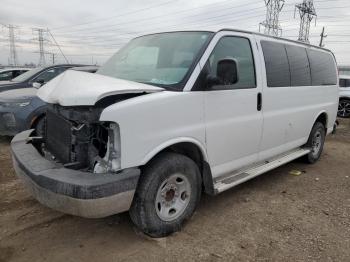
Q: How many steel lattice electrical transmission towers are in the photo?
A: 4